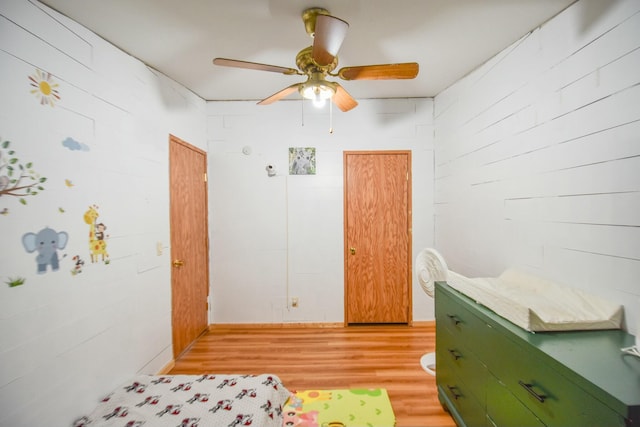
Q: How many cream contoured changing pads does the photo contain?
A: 1